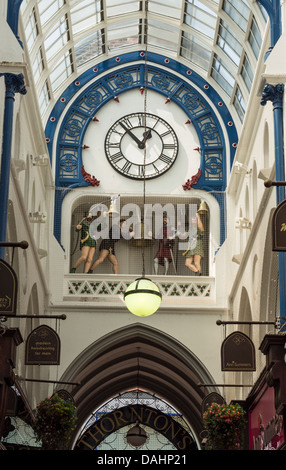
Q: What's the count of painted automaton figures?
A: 4